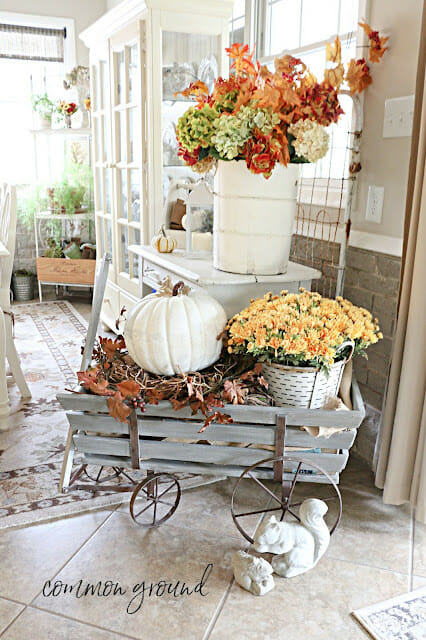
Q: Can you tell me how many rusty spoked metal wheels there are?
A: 3